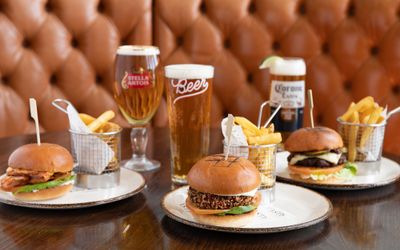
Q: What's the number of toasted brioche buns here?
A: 3